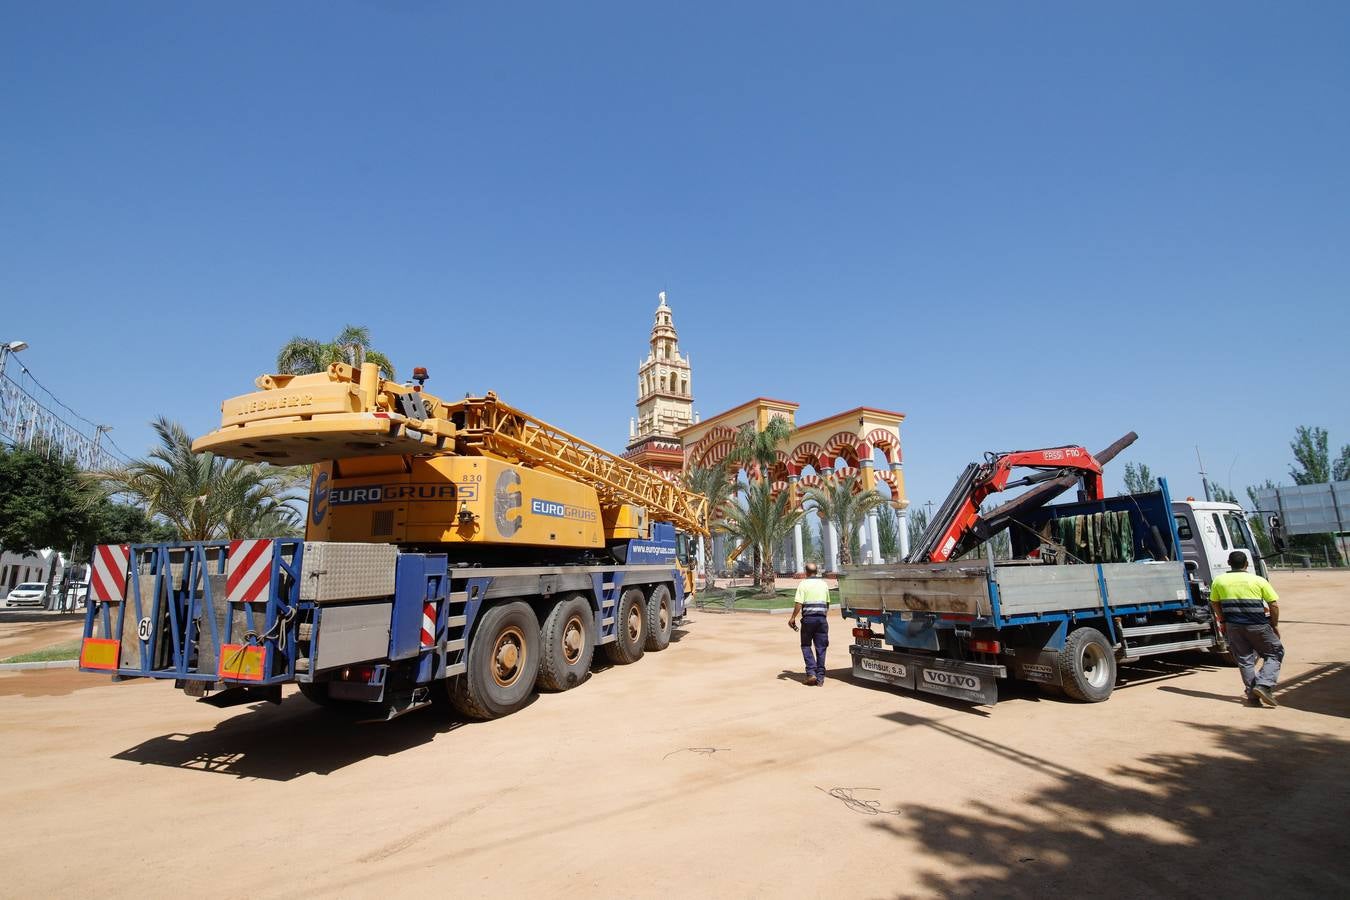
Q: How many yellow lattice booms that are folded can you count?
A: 1